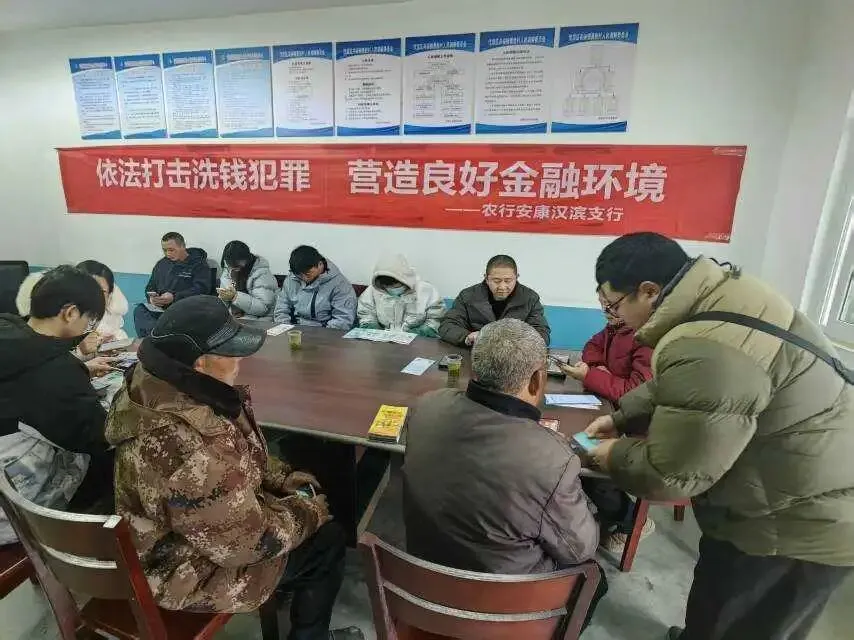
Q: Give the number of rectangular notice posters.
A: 9